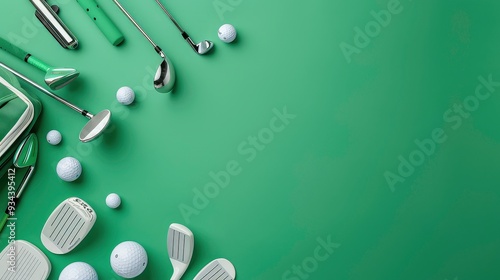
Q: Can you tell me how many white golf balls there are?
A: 7